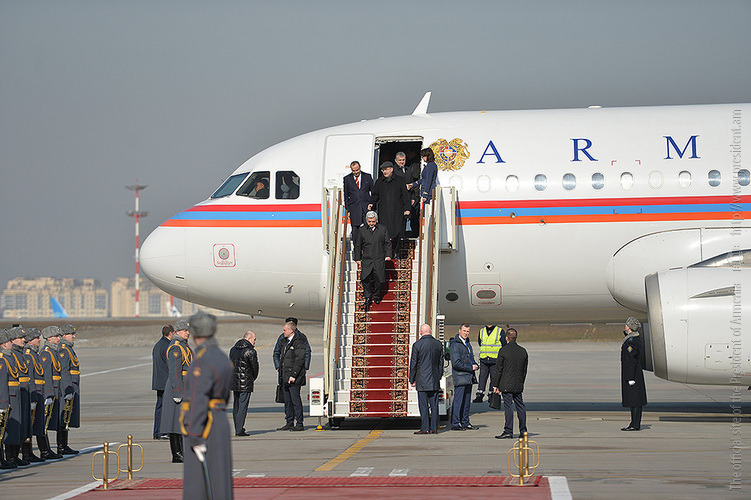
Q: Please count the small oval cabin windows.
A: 11